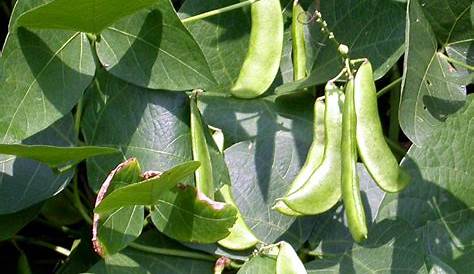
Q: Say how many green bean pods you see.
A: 9